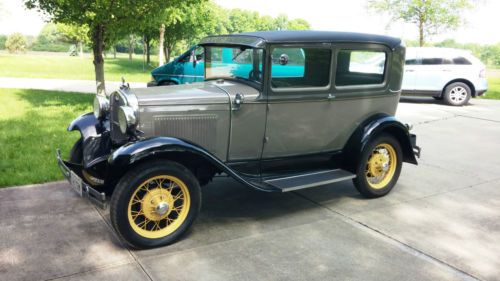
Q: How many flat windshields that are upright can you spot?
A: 1